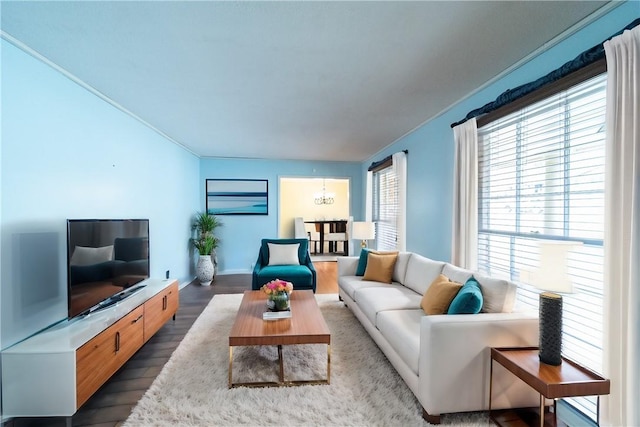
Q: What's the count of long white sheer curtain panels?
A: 4